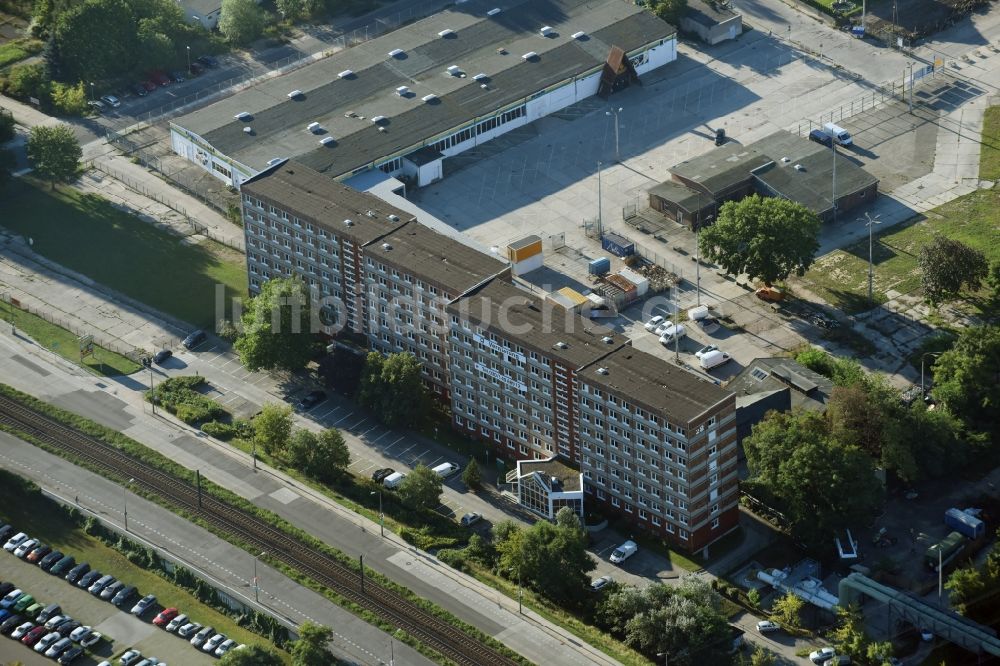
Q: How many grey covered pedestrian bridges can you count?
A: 1